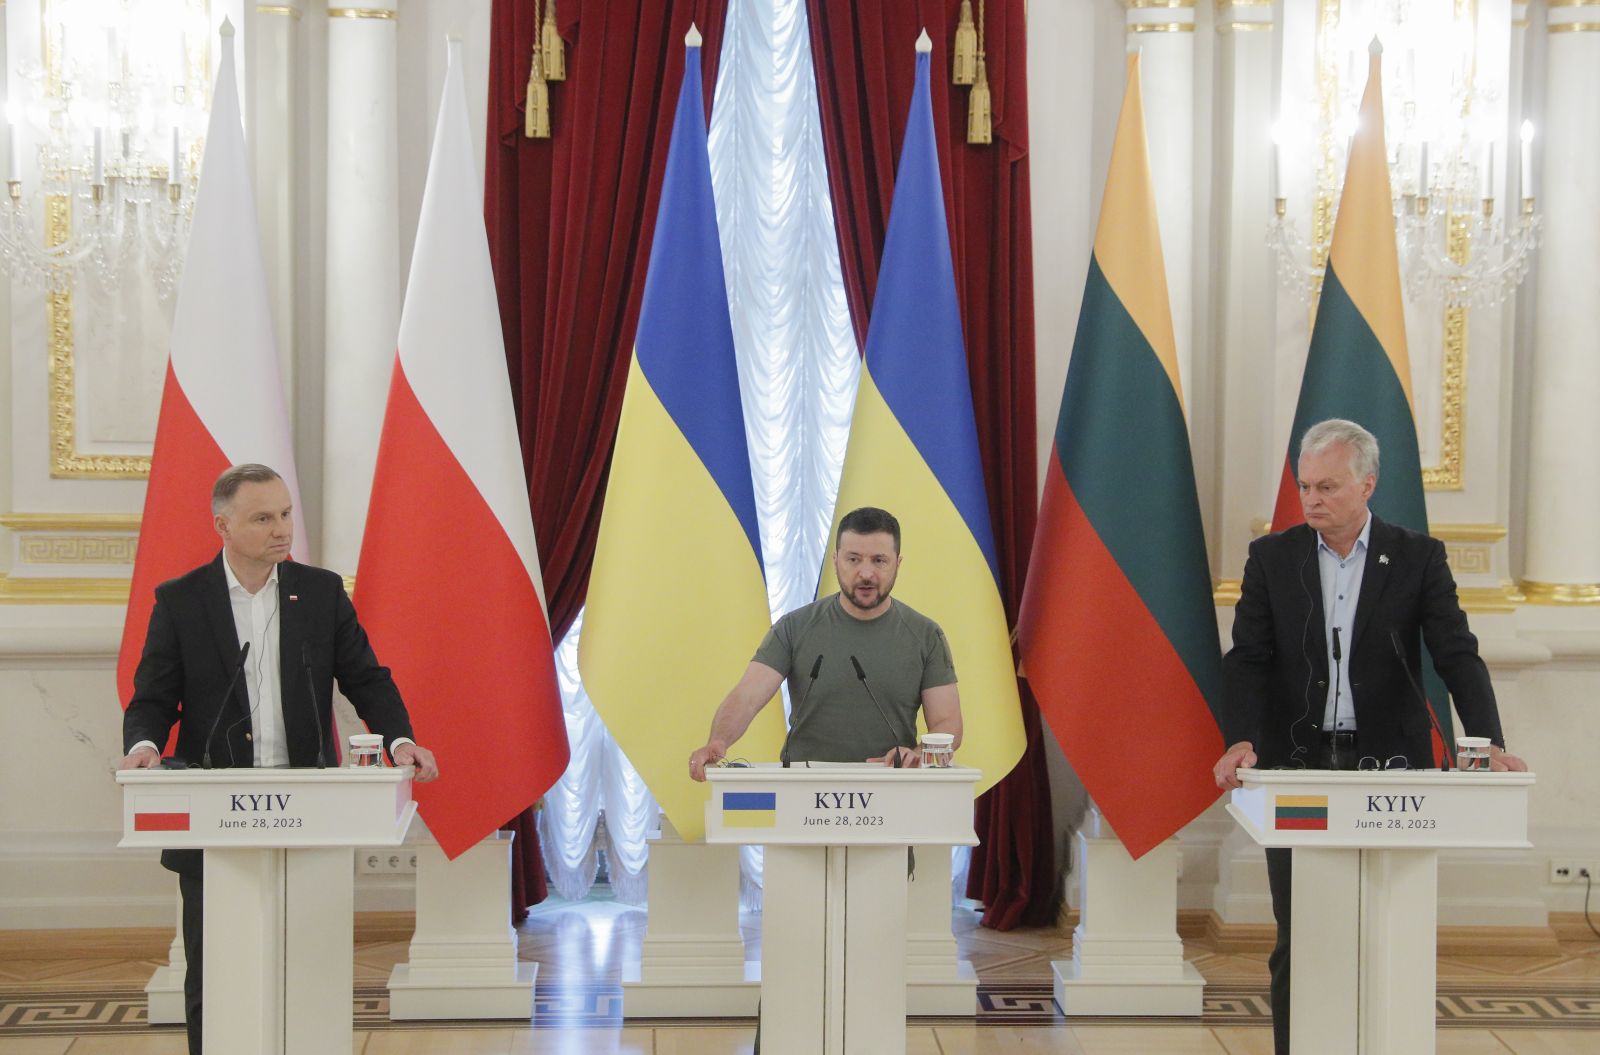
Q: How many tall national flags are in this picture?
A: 6